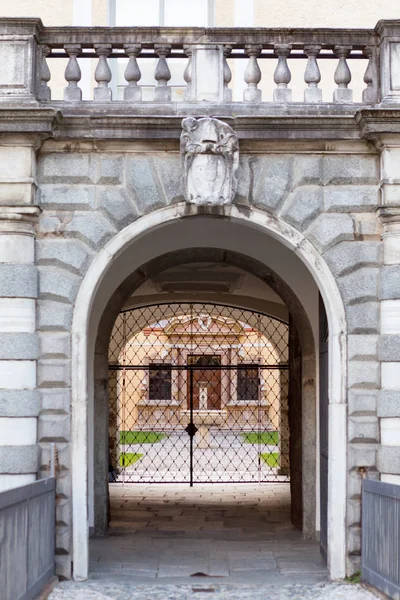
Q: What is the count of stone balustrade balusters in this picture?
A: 12